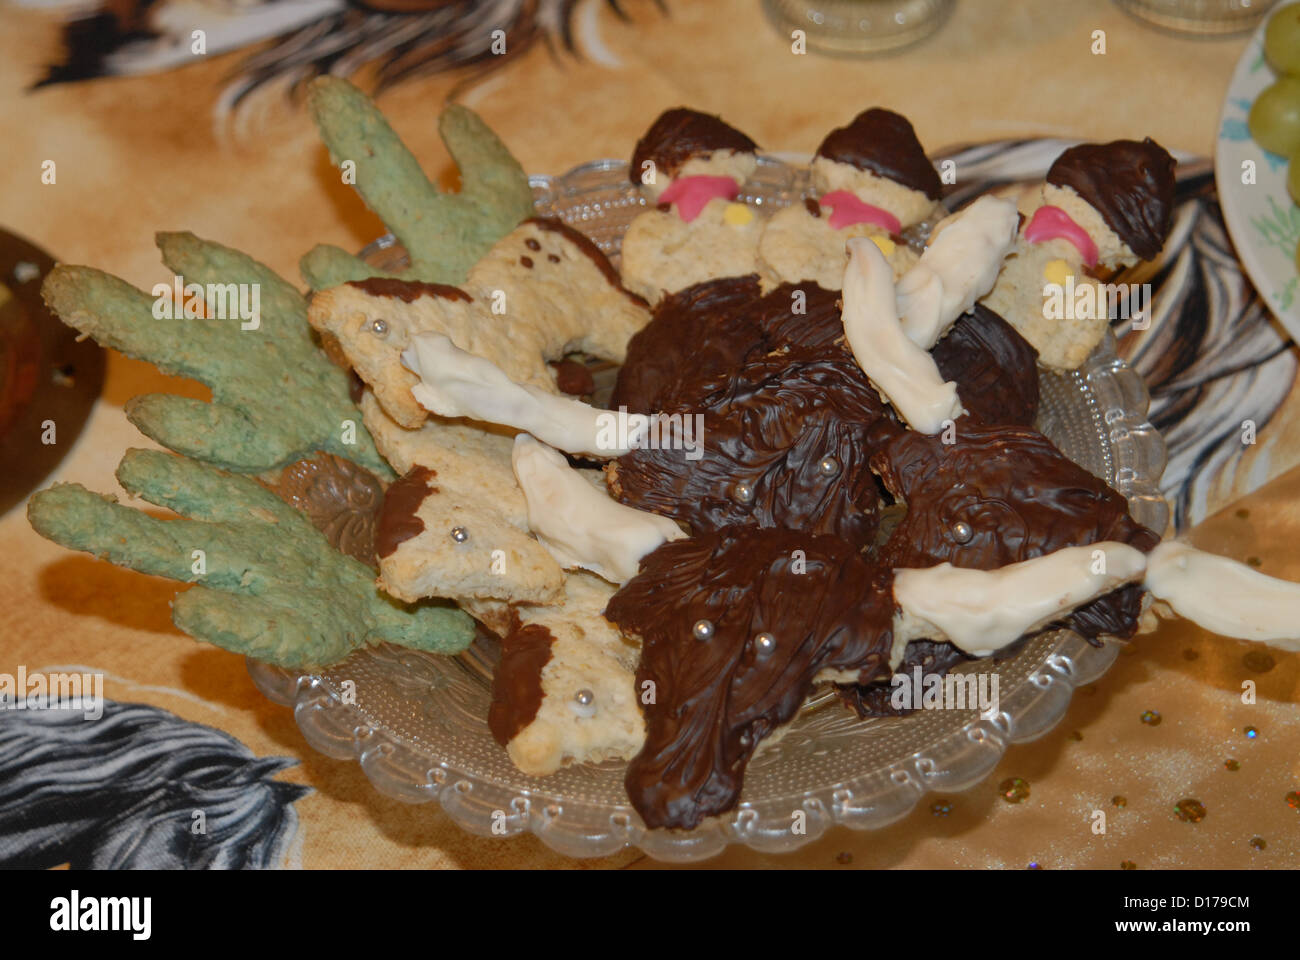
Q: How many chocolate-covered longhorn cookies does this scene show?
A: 3